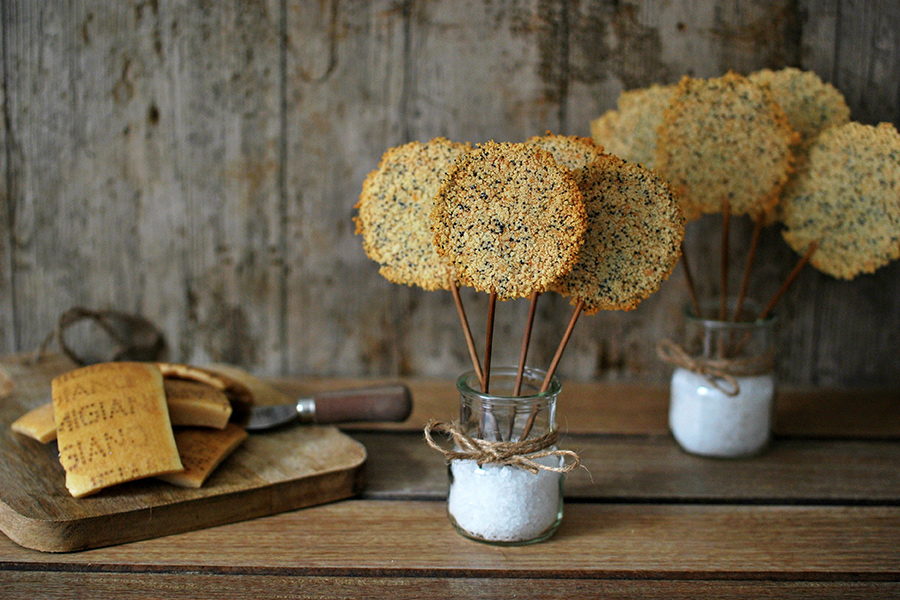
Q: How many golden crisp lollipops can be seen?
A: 8